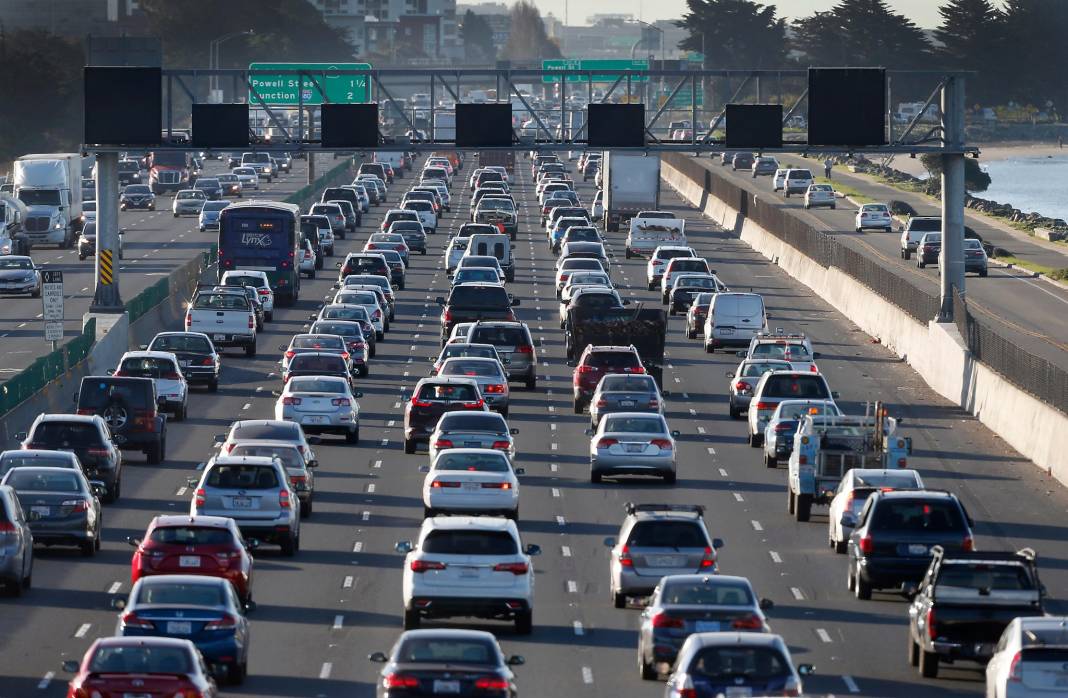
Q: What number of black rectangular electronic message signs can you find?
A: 7